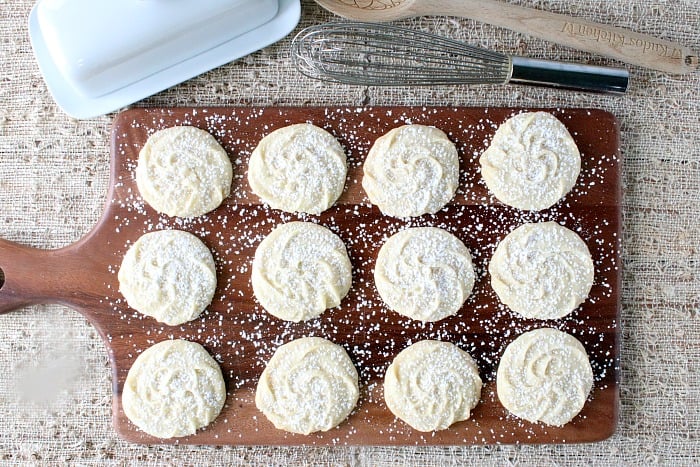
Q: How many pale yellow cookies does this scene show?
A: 12